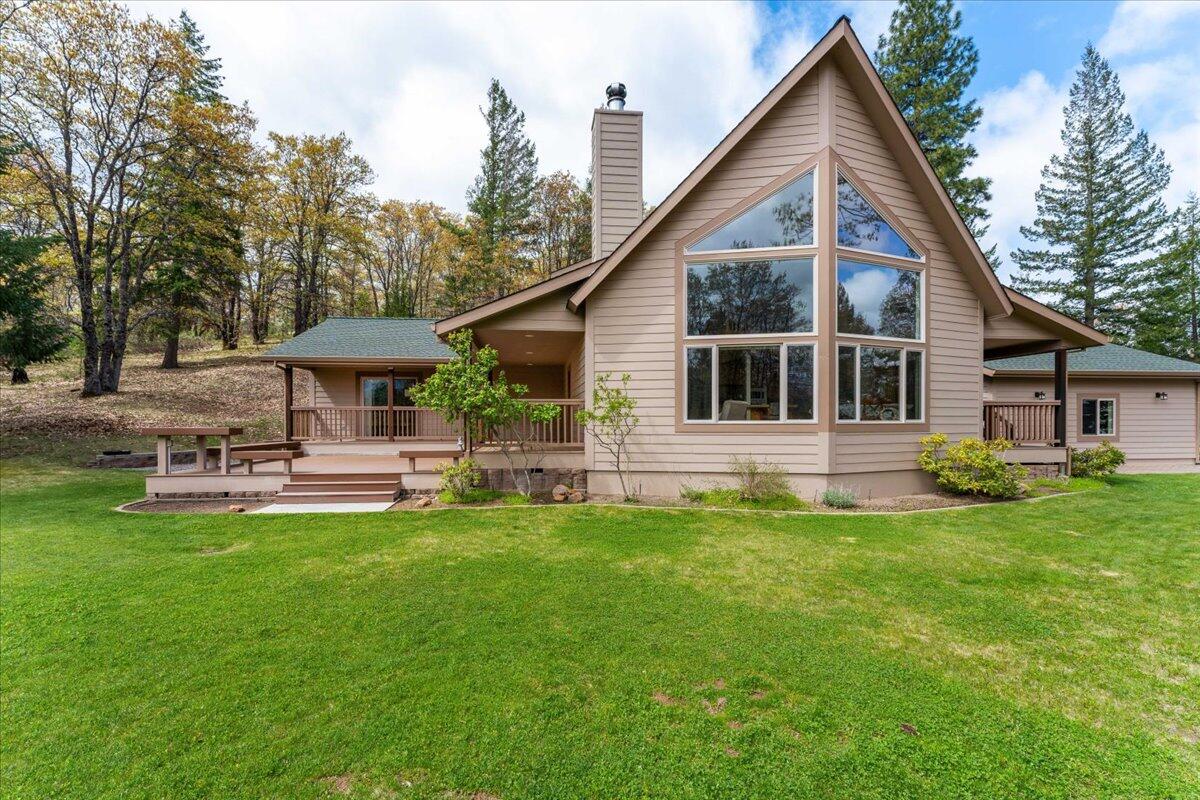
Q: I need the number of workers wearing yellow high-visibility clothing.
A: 0